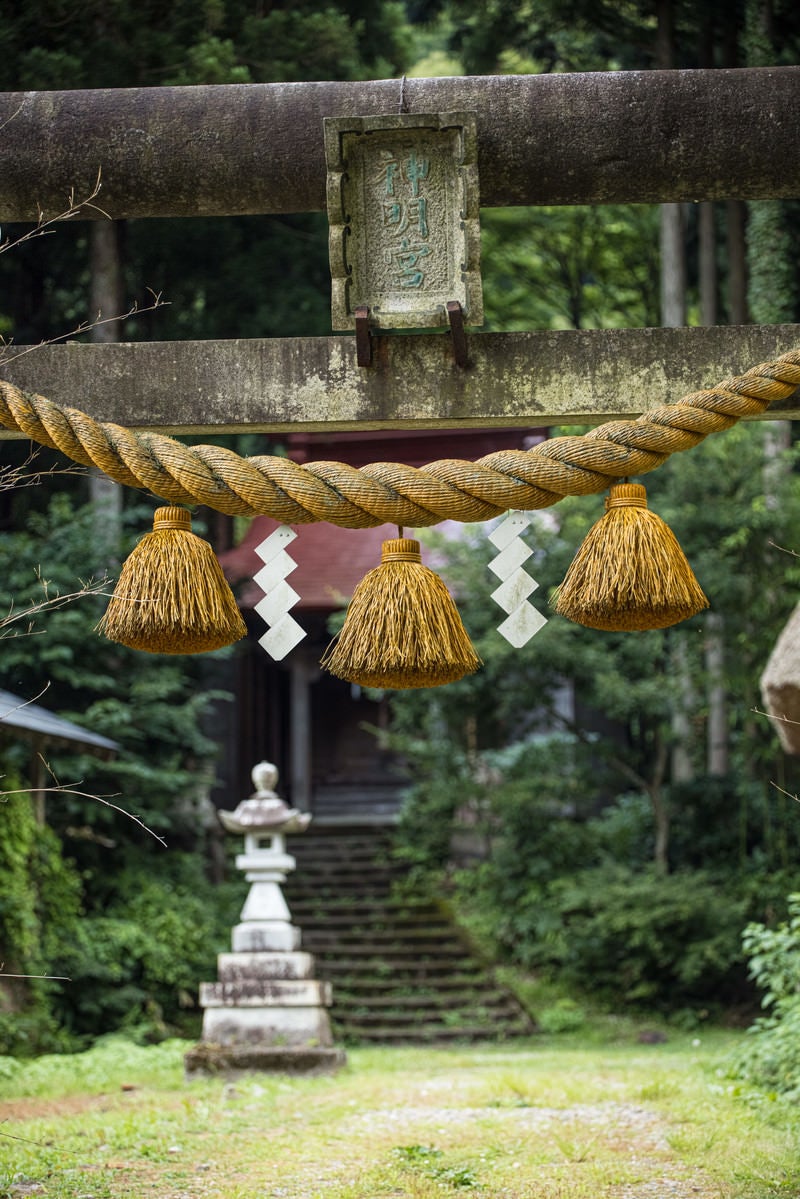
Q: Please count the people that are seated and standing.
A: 0